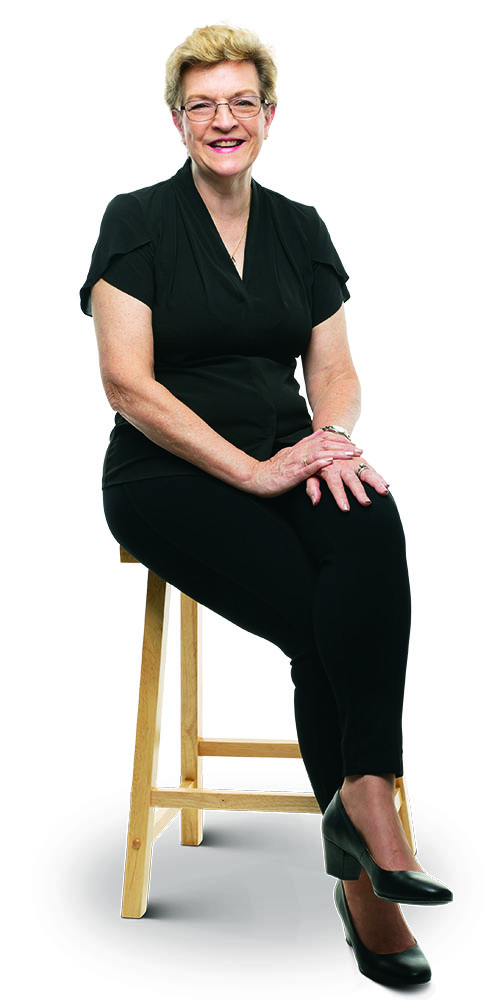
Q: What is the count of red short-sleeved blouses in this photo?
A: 0